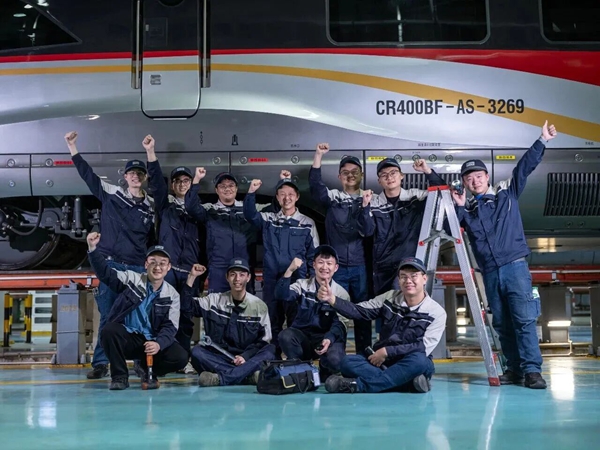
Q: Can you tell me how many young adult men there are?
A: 11